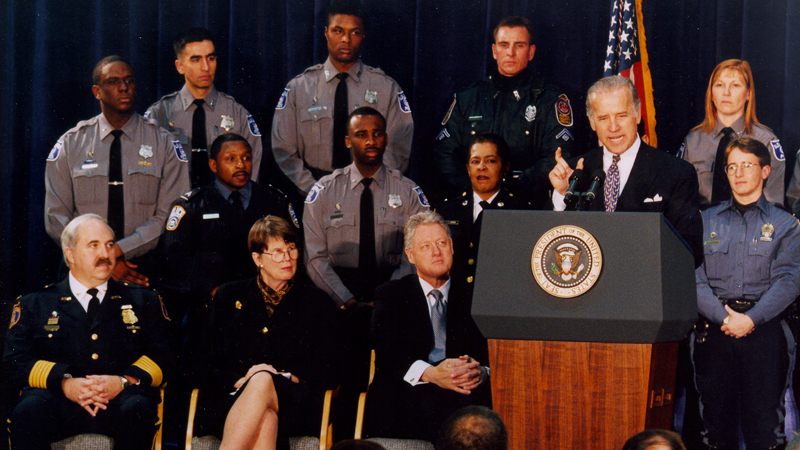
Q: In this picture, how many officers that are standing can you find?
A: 9